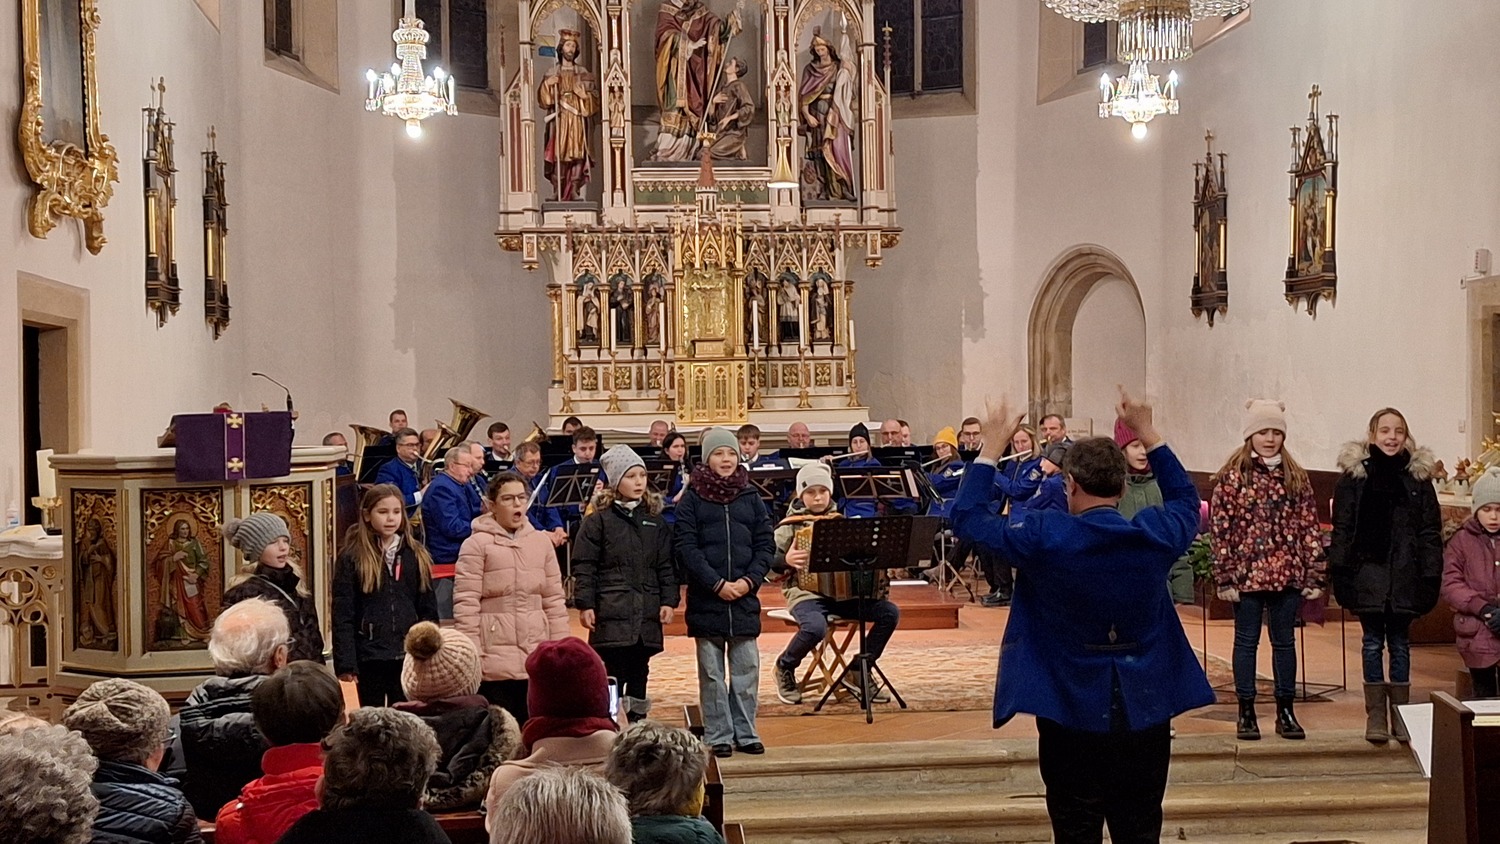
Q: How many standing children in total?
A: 9